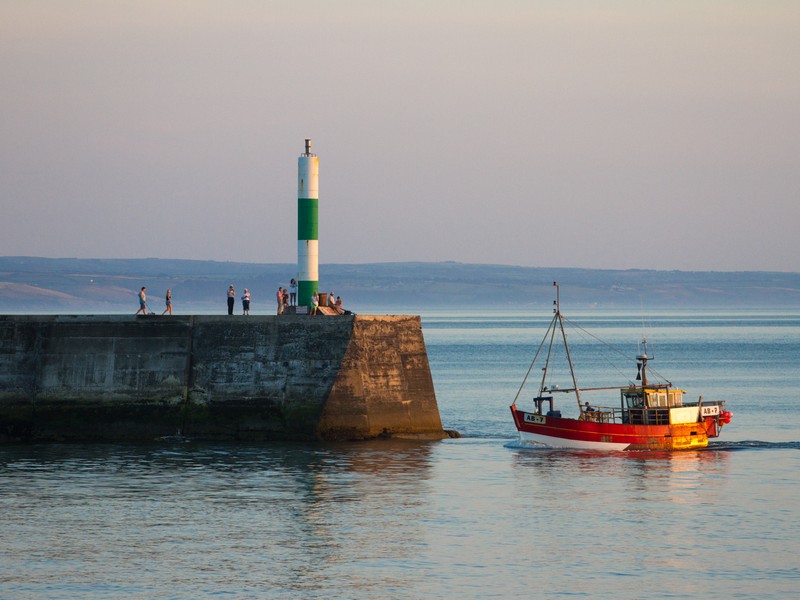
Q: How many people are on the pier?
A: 10